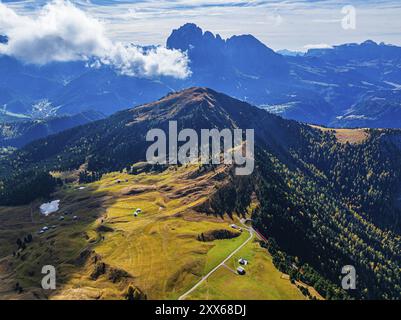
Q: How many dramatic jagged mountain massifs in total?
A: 1